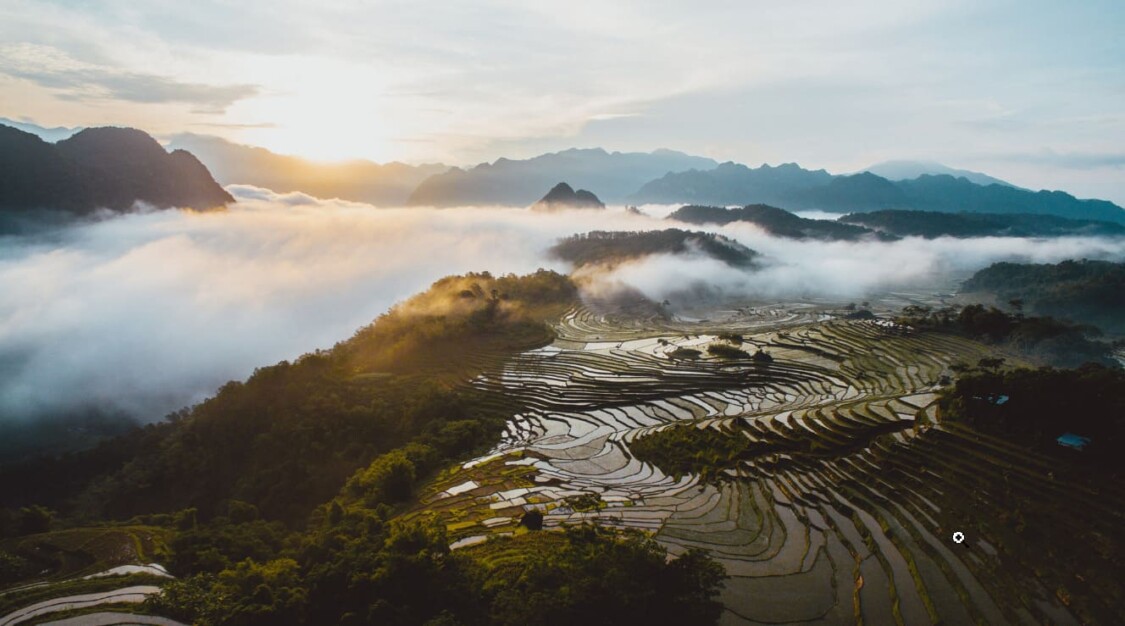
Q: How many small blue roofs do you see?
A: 2